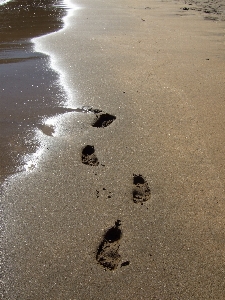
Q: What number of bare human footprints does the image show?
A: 4